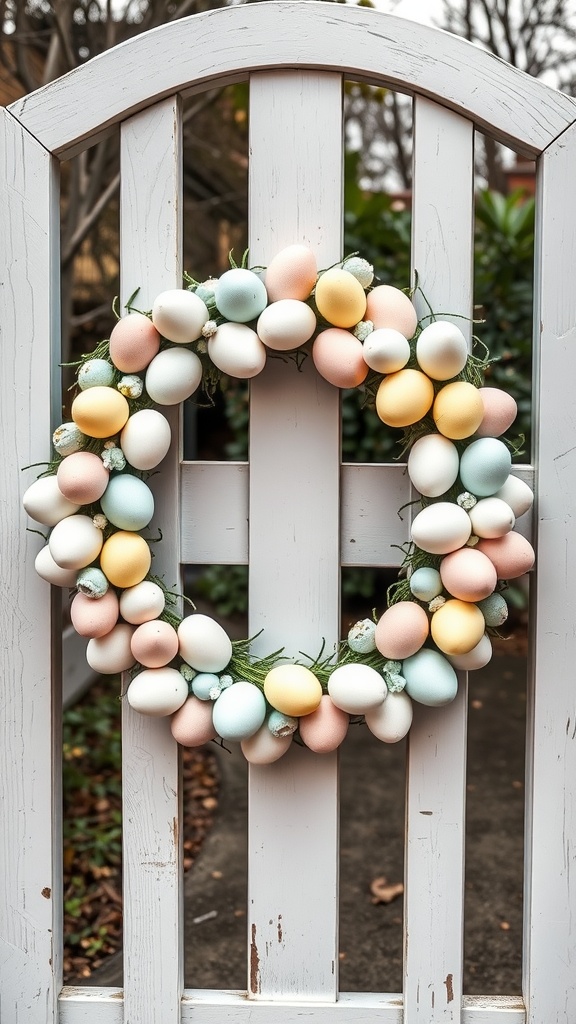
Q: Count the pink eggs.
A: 13